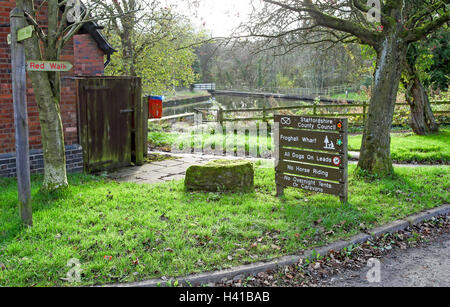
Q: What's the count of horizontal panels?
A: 5